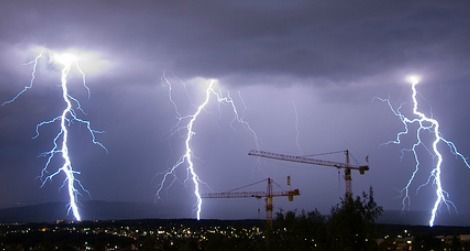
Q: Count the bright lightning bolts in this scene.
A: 3